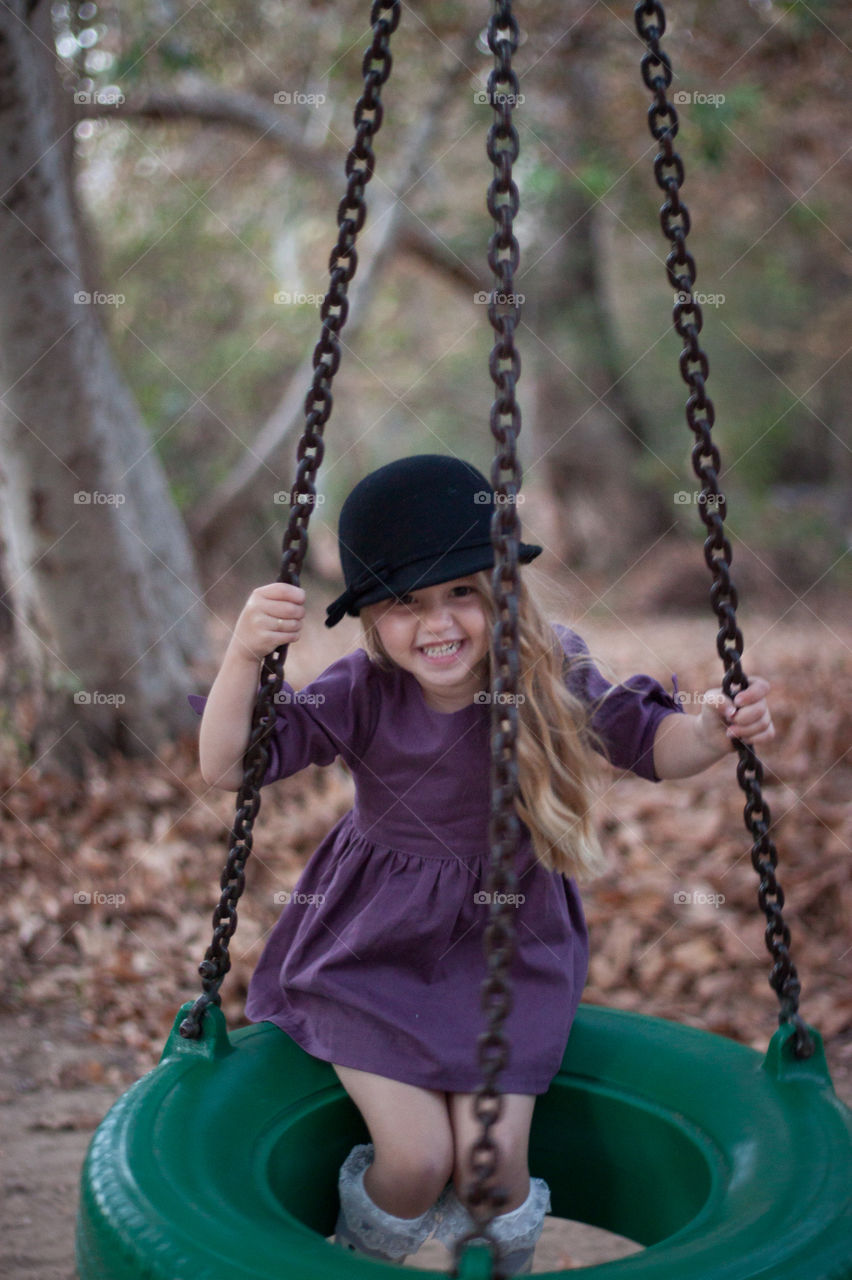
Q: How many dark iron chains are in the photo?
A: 3